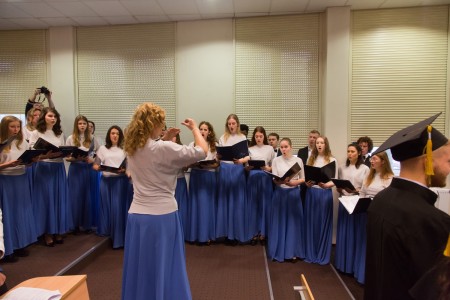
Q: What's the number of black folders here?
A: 12